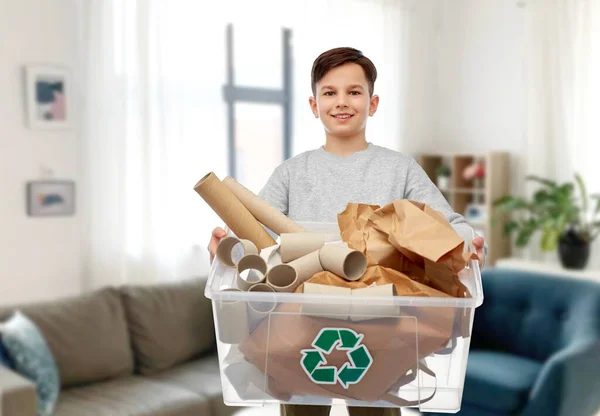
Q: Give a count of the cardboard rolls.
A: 11